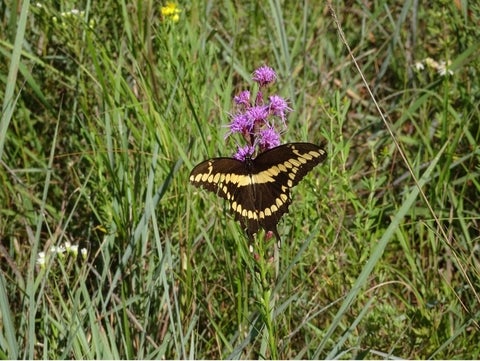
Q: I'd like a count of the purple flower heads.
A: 7